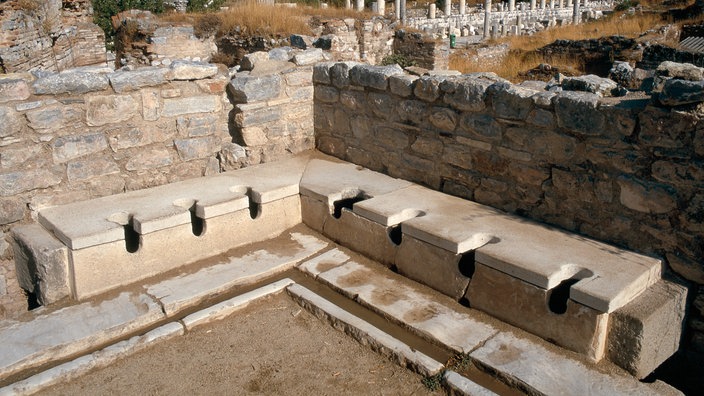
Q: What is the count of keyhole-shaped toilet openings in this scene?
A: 7